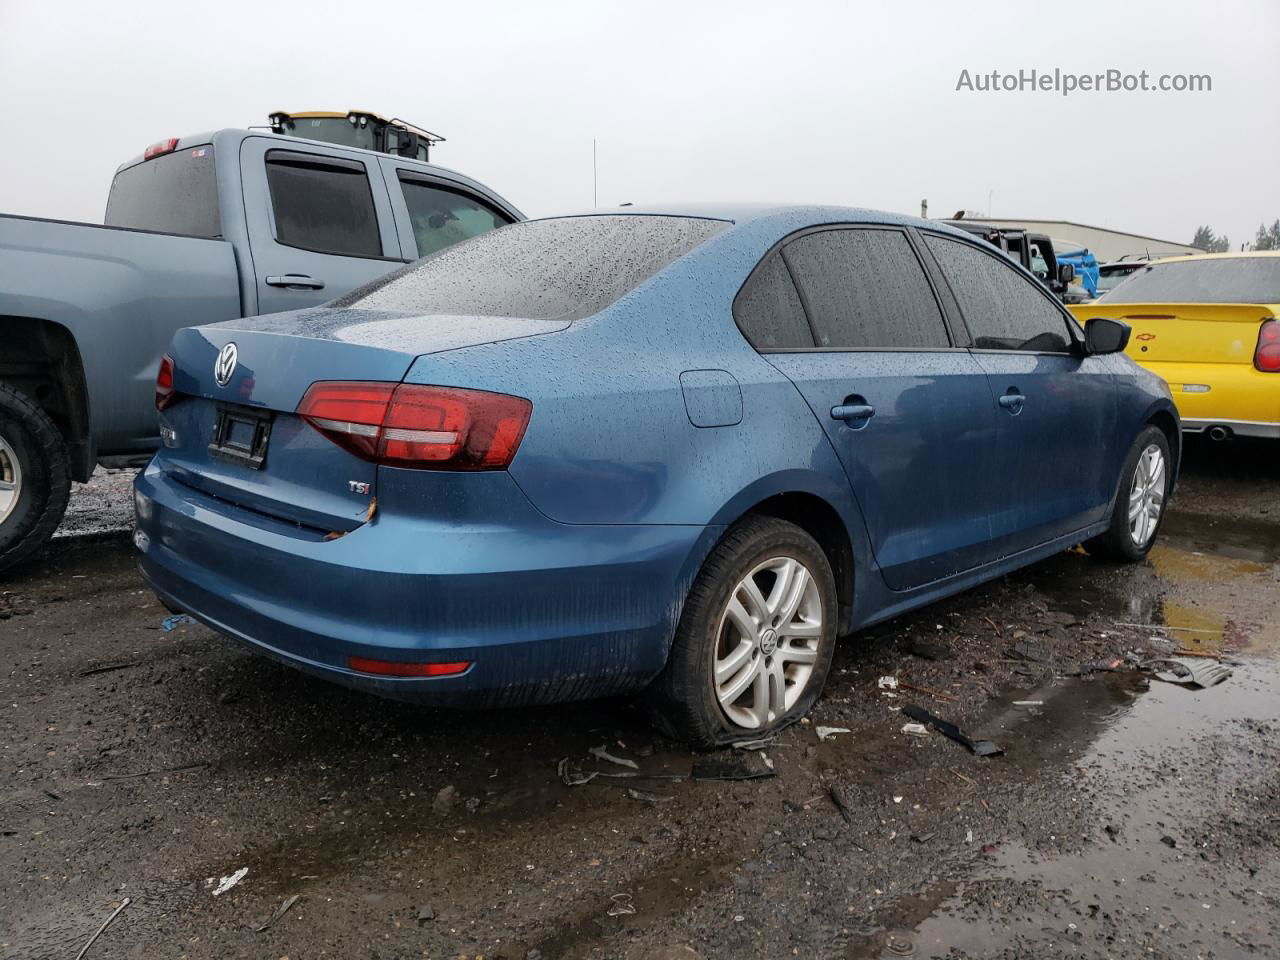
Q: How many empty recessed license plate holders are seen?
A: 1